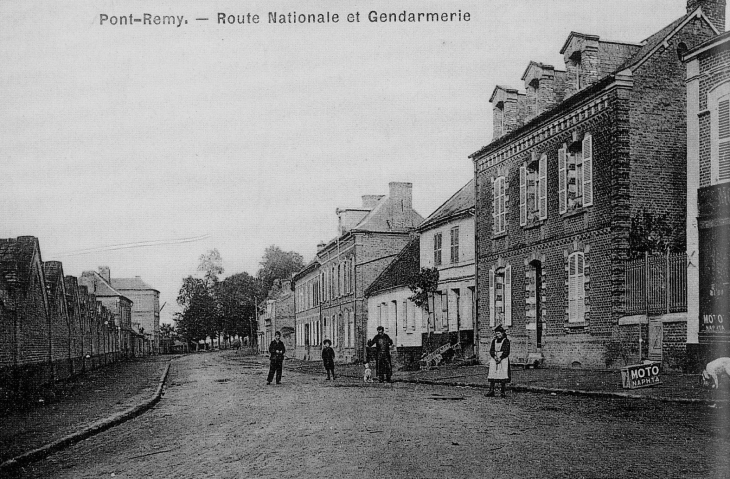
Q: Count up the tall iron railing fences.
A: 1